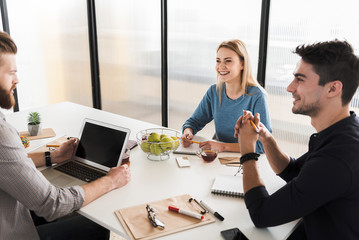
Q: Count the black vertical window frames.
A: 4